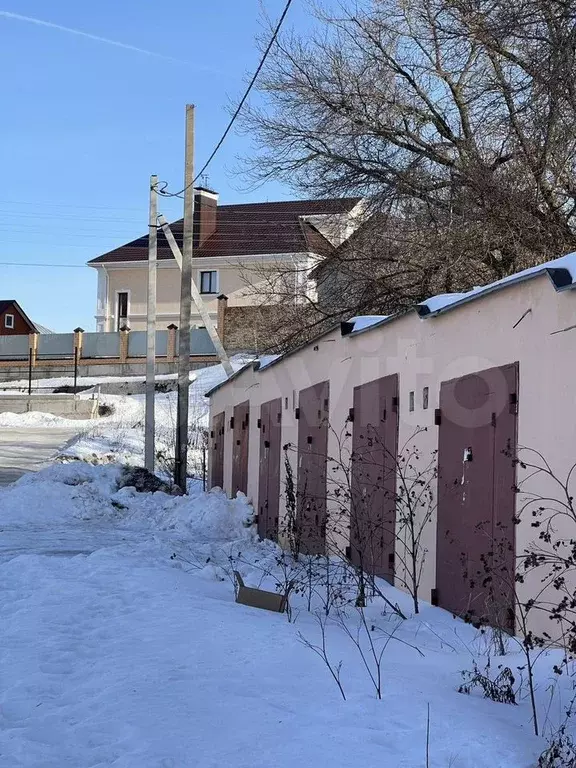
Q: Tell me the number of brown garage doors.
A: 6